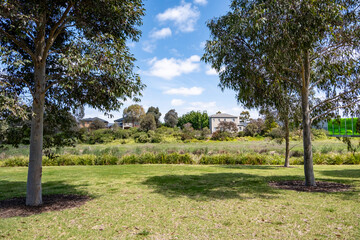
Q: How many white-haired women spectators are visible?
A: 0